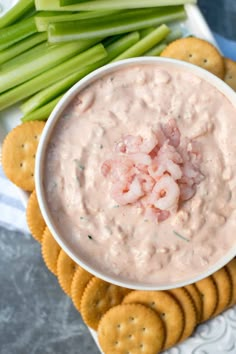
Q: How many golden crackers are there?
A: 15